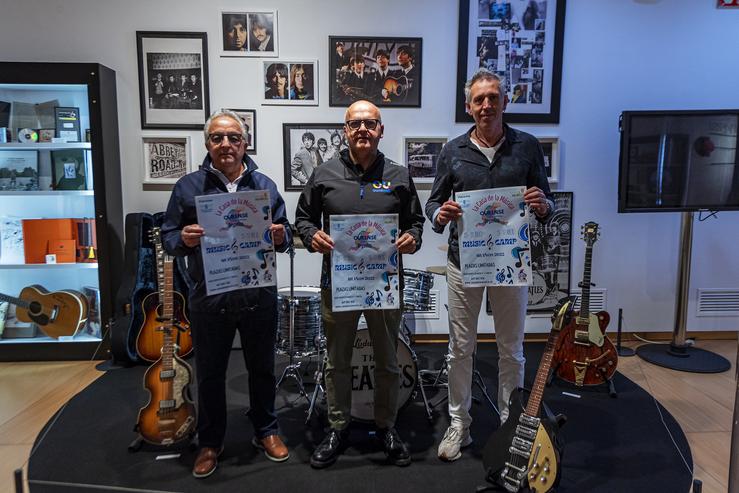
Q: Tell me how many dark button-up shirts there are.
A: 1